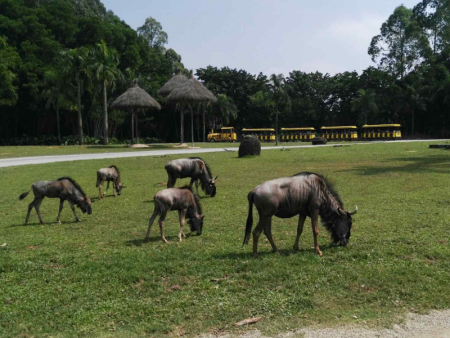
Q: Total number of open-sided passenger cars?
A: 4